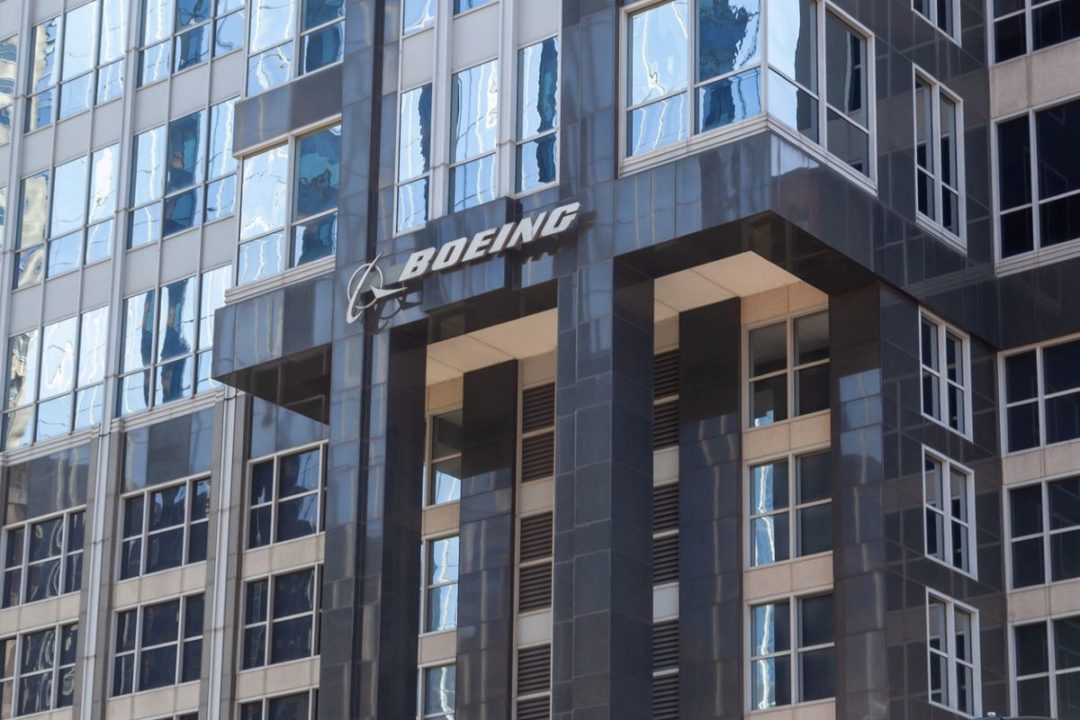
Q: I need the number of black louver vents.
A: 12